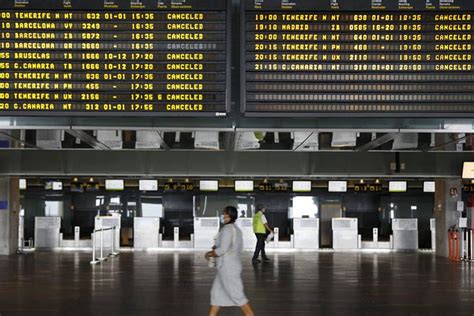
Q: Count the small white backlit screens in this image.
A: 10